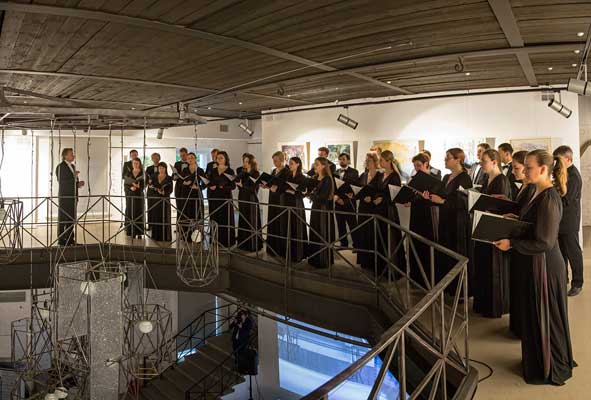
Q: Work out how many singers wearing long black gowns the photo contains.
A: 15